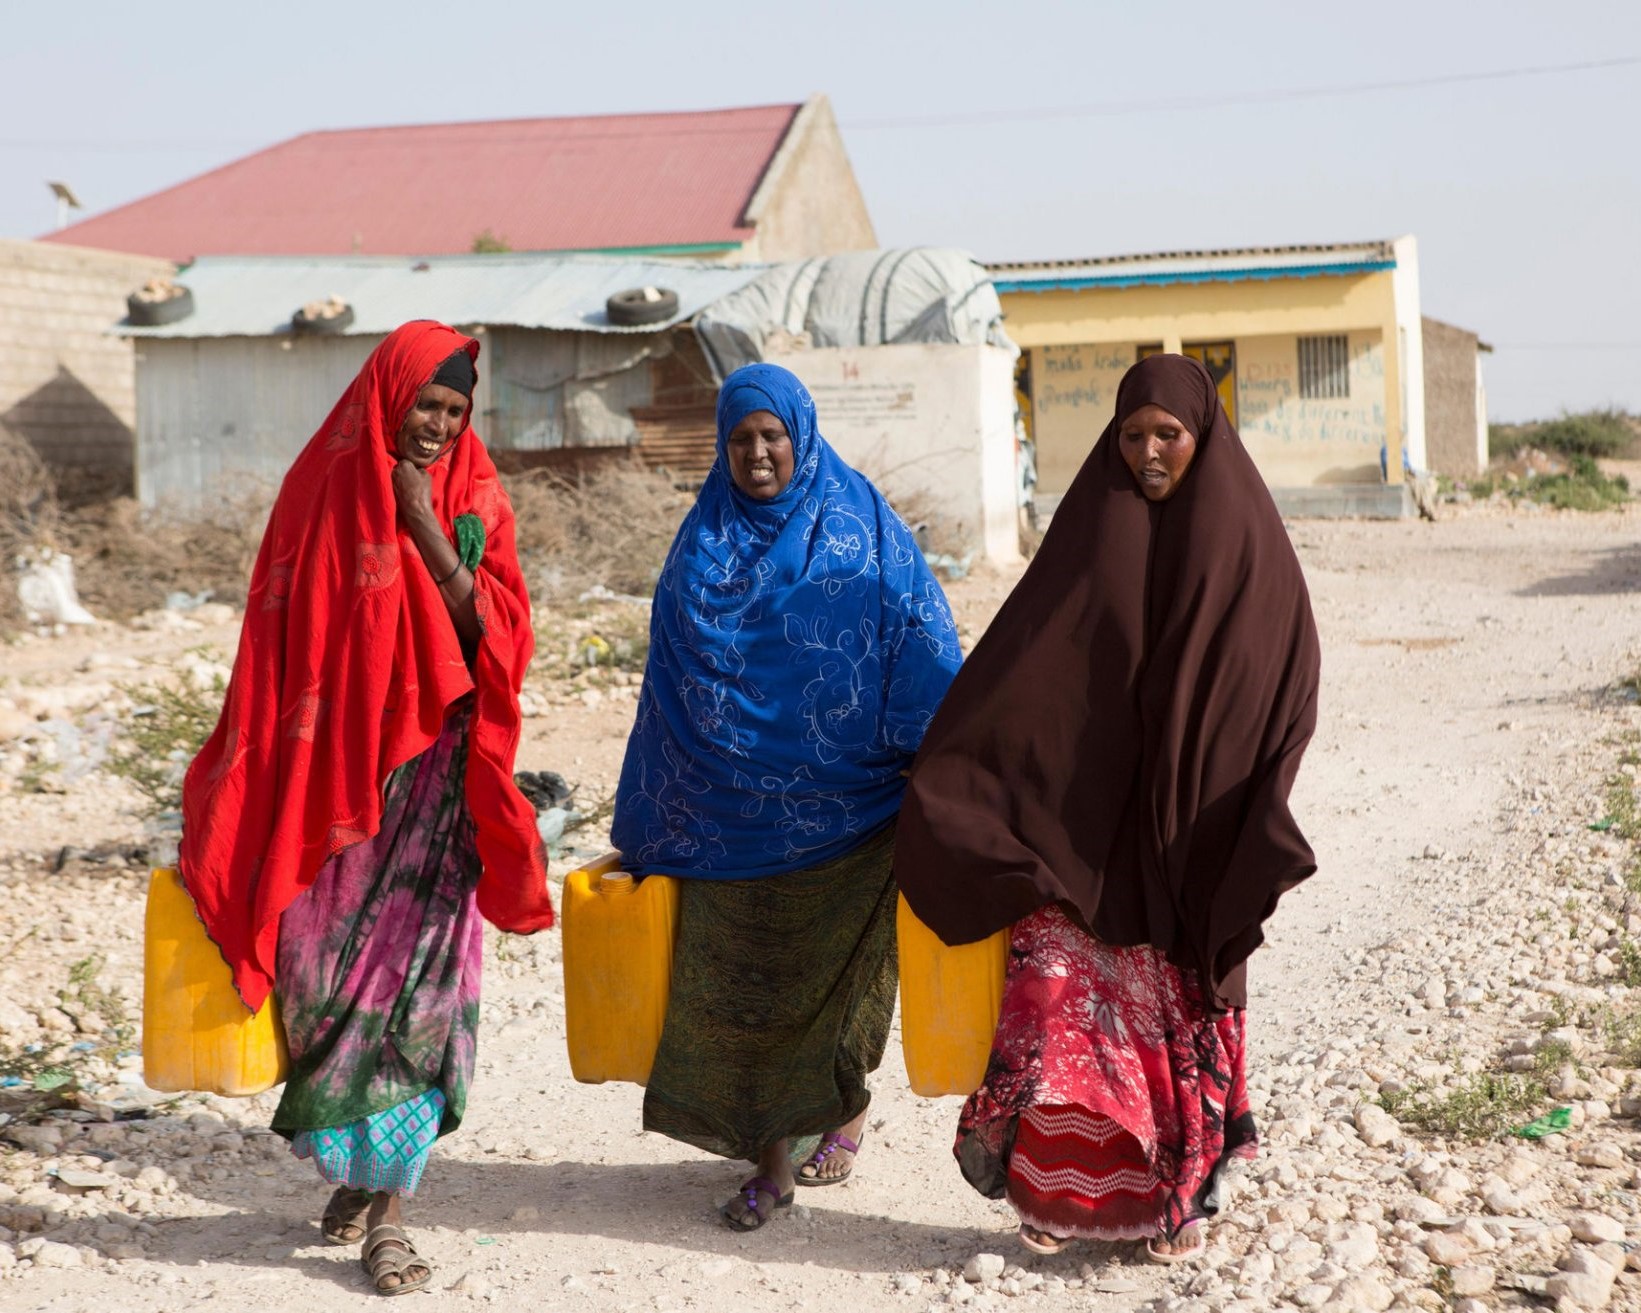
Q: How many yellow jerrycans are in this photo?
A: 3